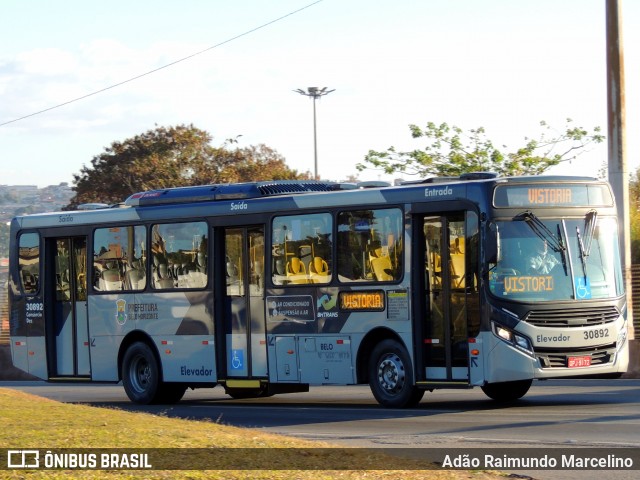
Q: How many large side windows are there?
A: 4